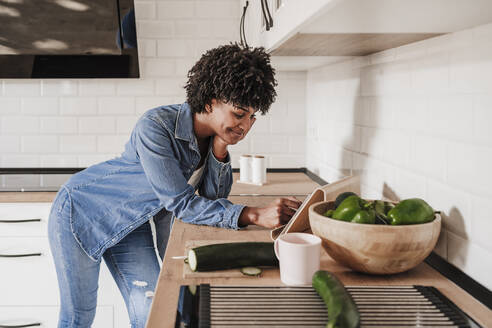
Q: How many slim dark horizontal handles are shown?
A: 3